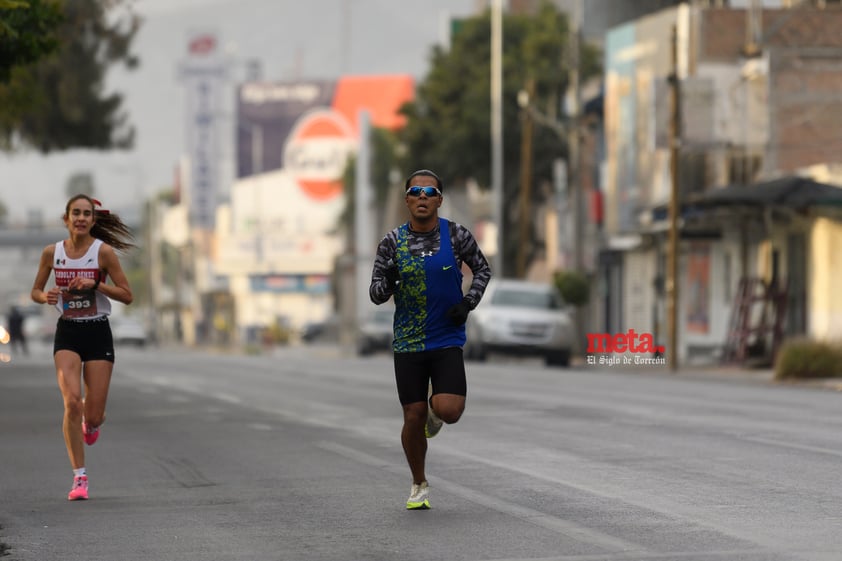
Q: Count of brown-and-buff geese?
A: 0